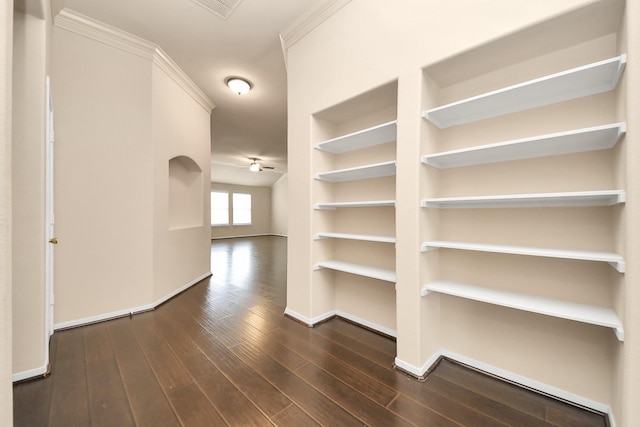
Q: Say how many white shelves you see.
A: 10